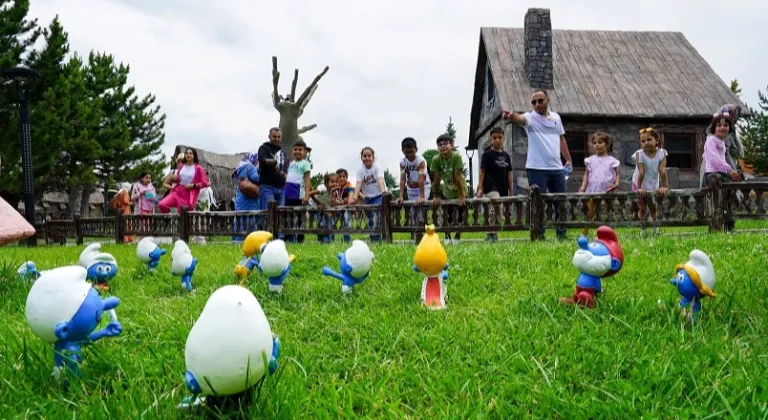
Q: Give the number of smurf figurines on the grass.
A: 12